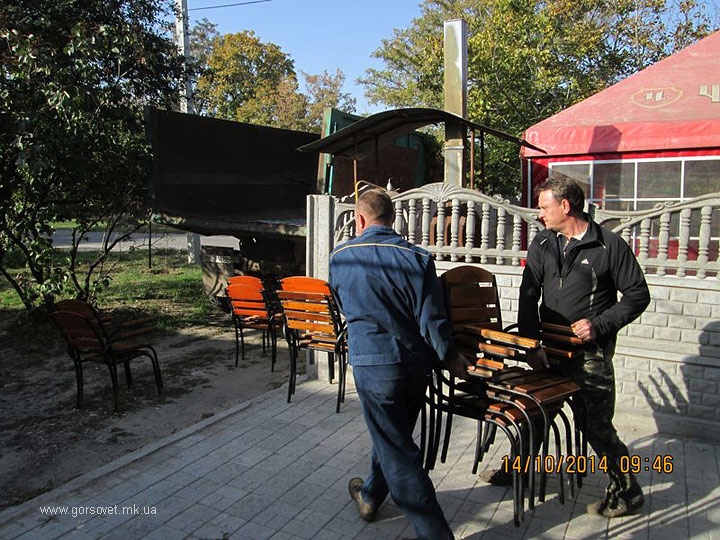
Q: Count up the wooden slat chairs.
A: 10